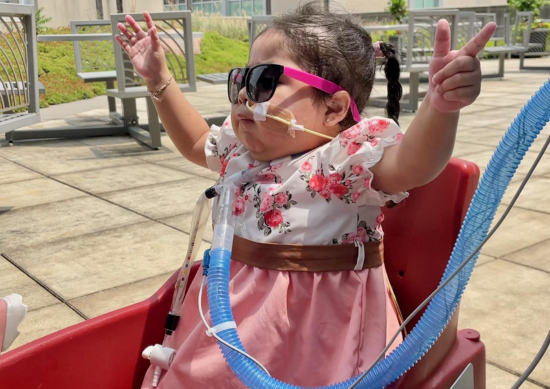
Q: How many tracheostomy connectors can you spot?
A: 1